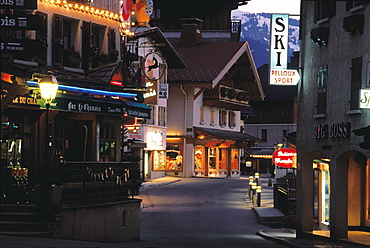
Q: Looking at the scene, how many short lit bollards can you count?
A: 5